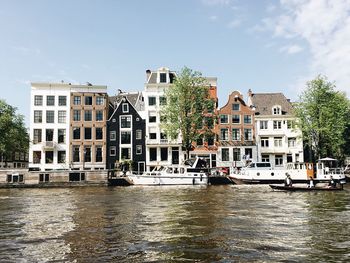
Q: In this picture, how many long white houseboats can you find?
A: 2